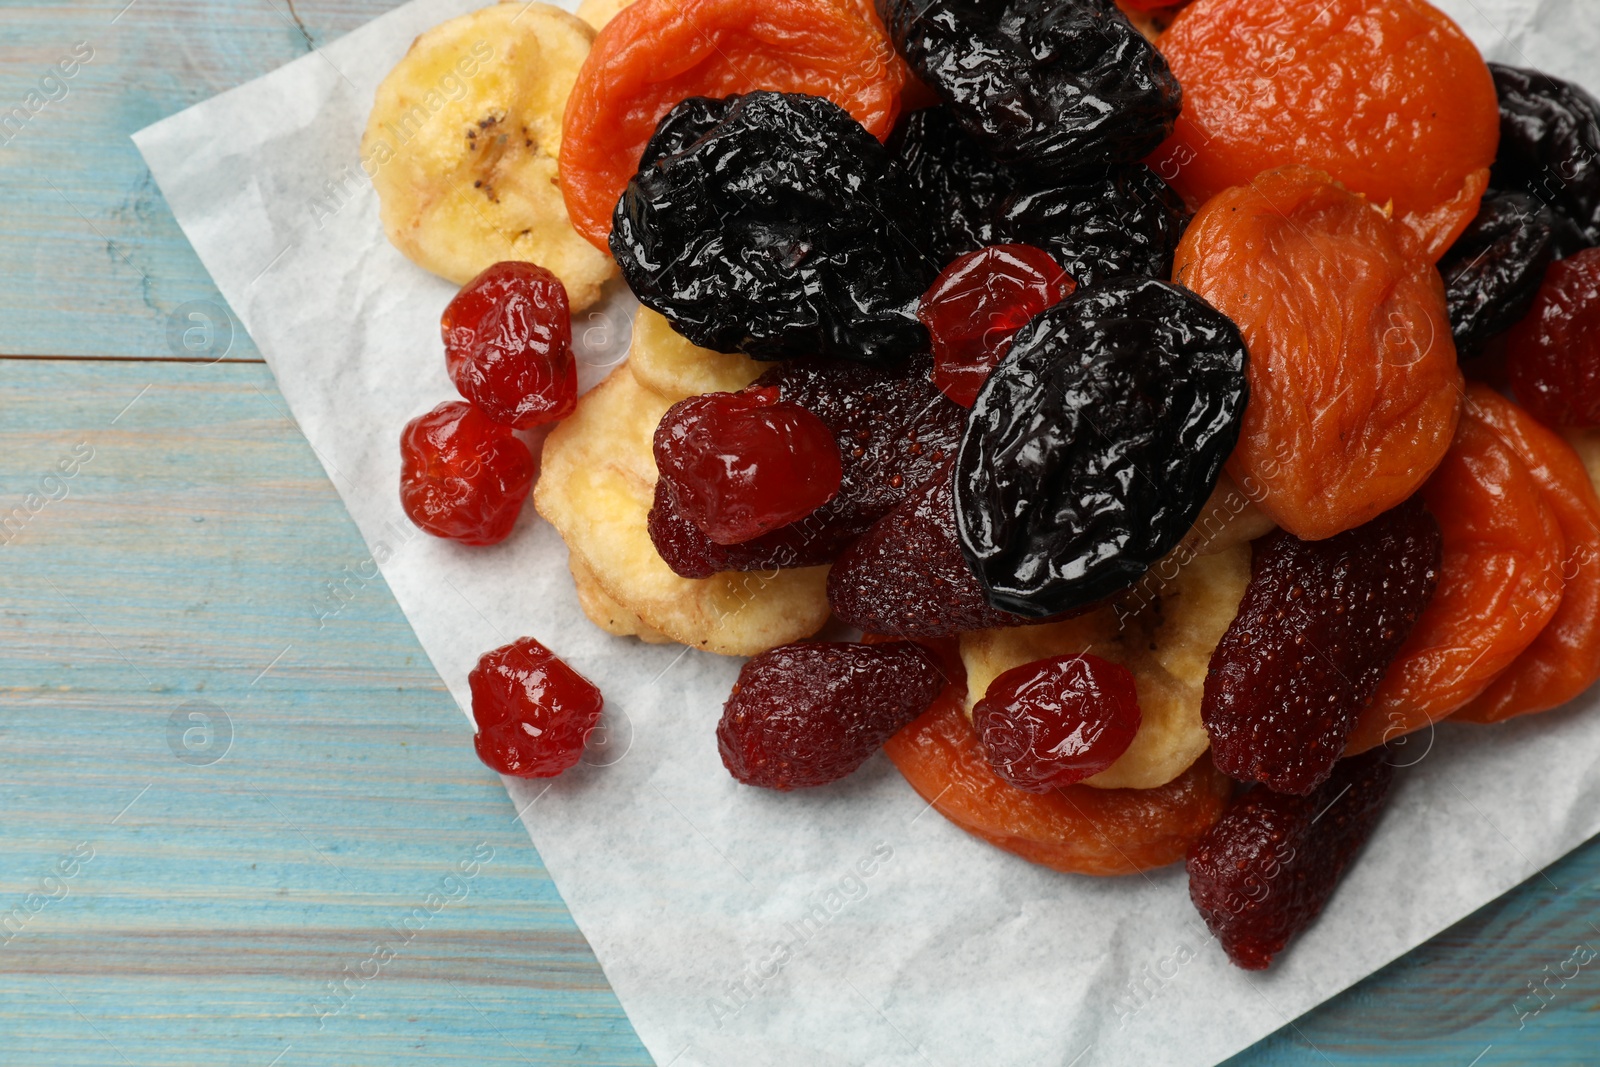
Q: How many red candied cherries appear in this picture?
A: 7